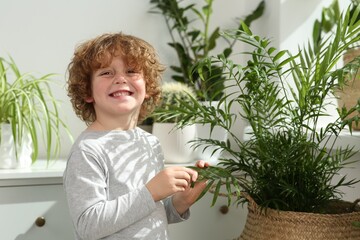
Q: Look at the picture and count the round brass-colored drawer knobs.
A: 2